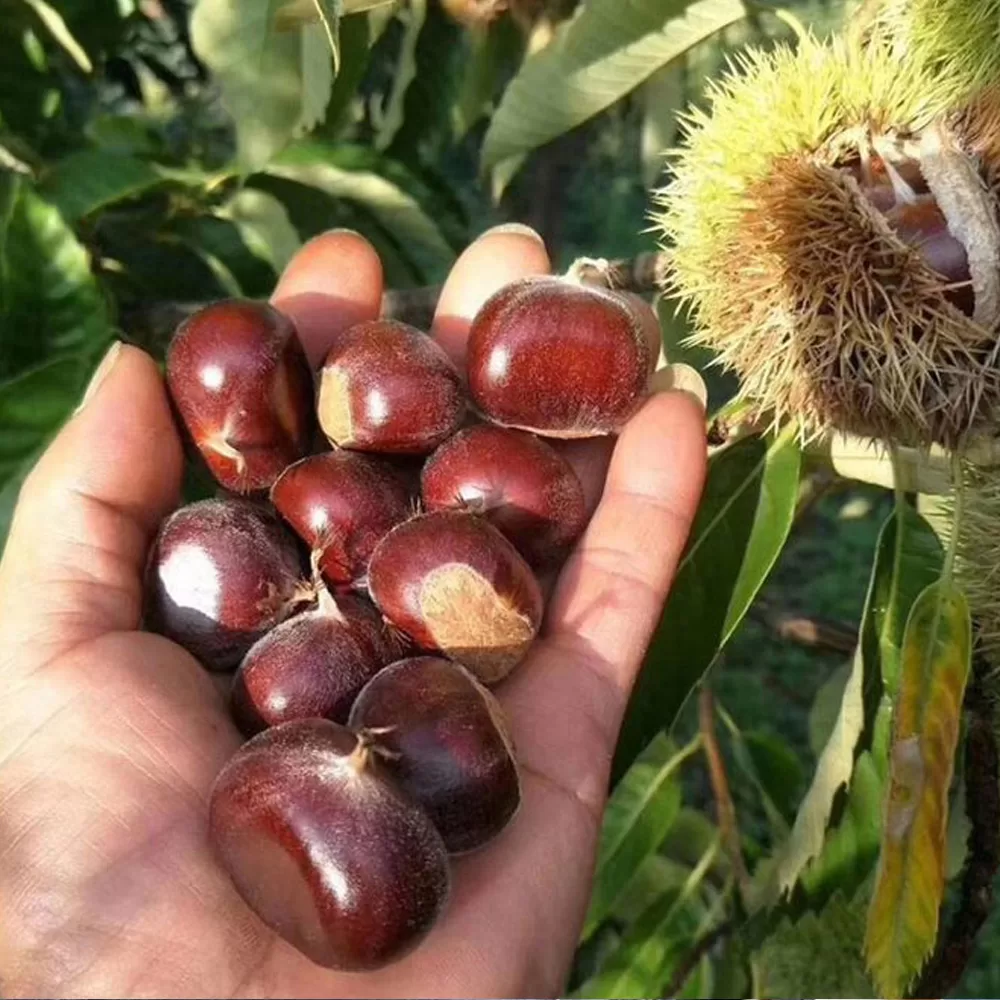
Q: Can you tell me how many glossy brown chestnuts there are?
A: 10